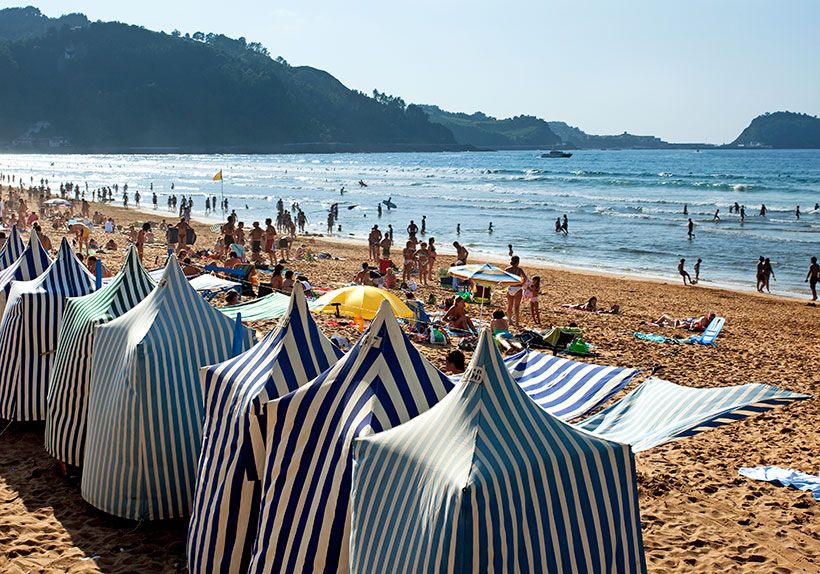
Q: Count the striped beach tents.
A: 8